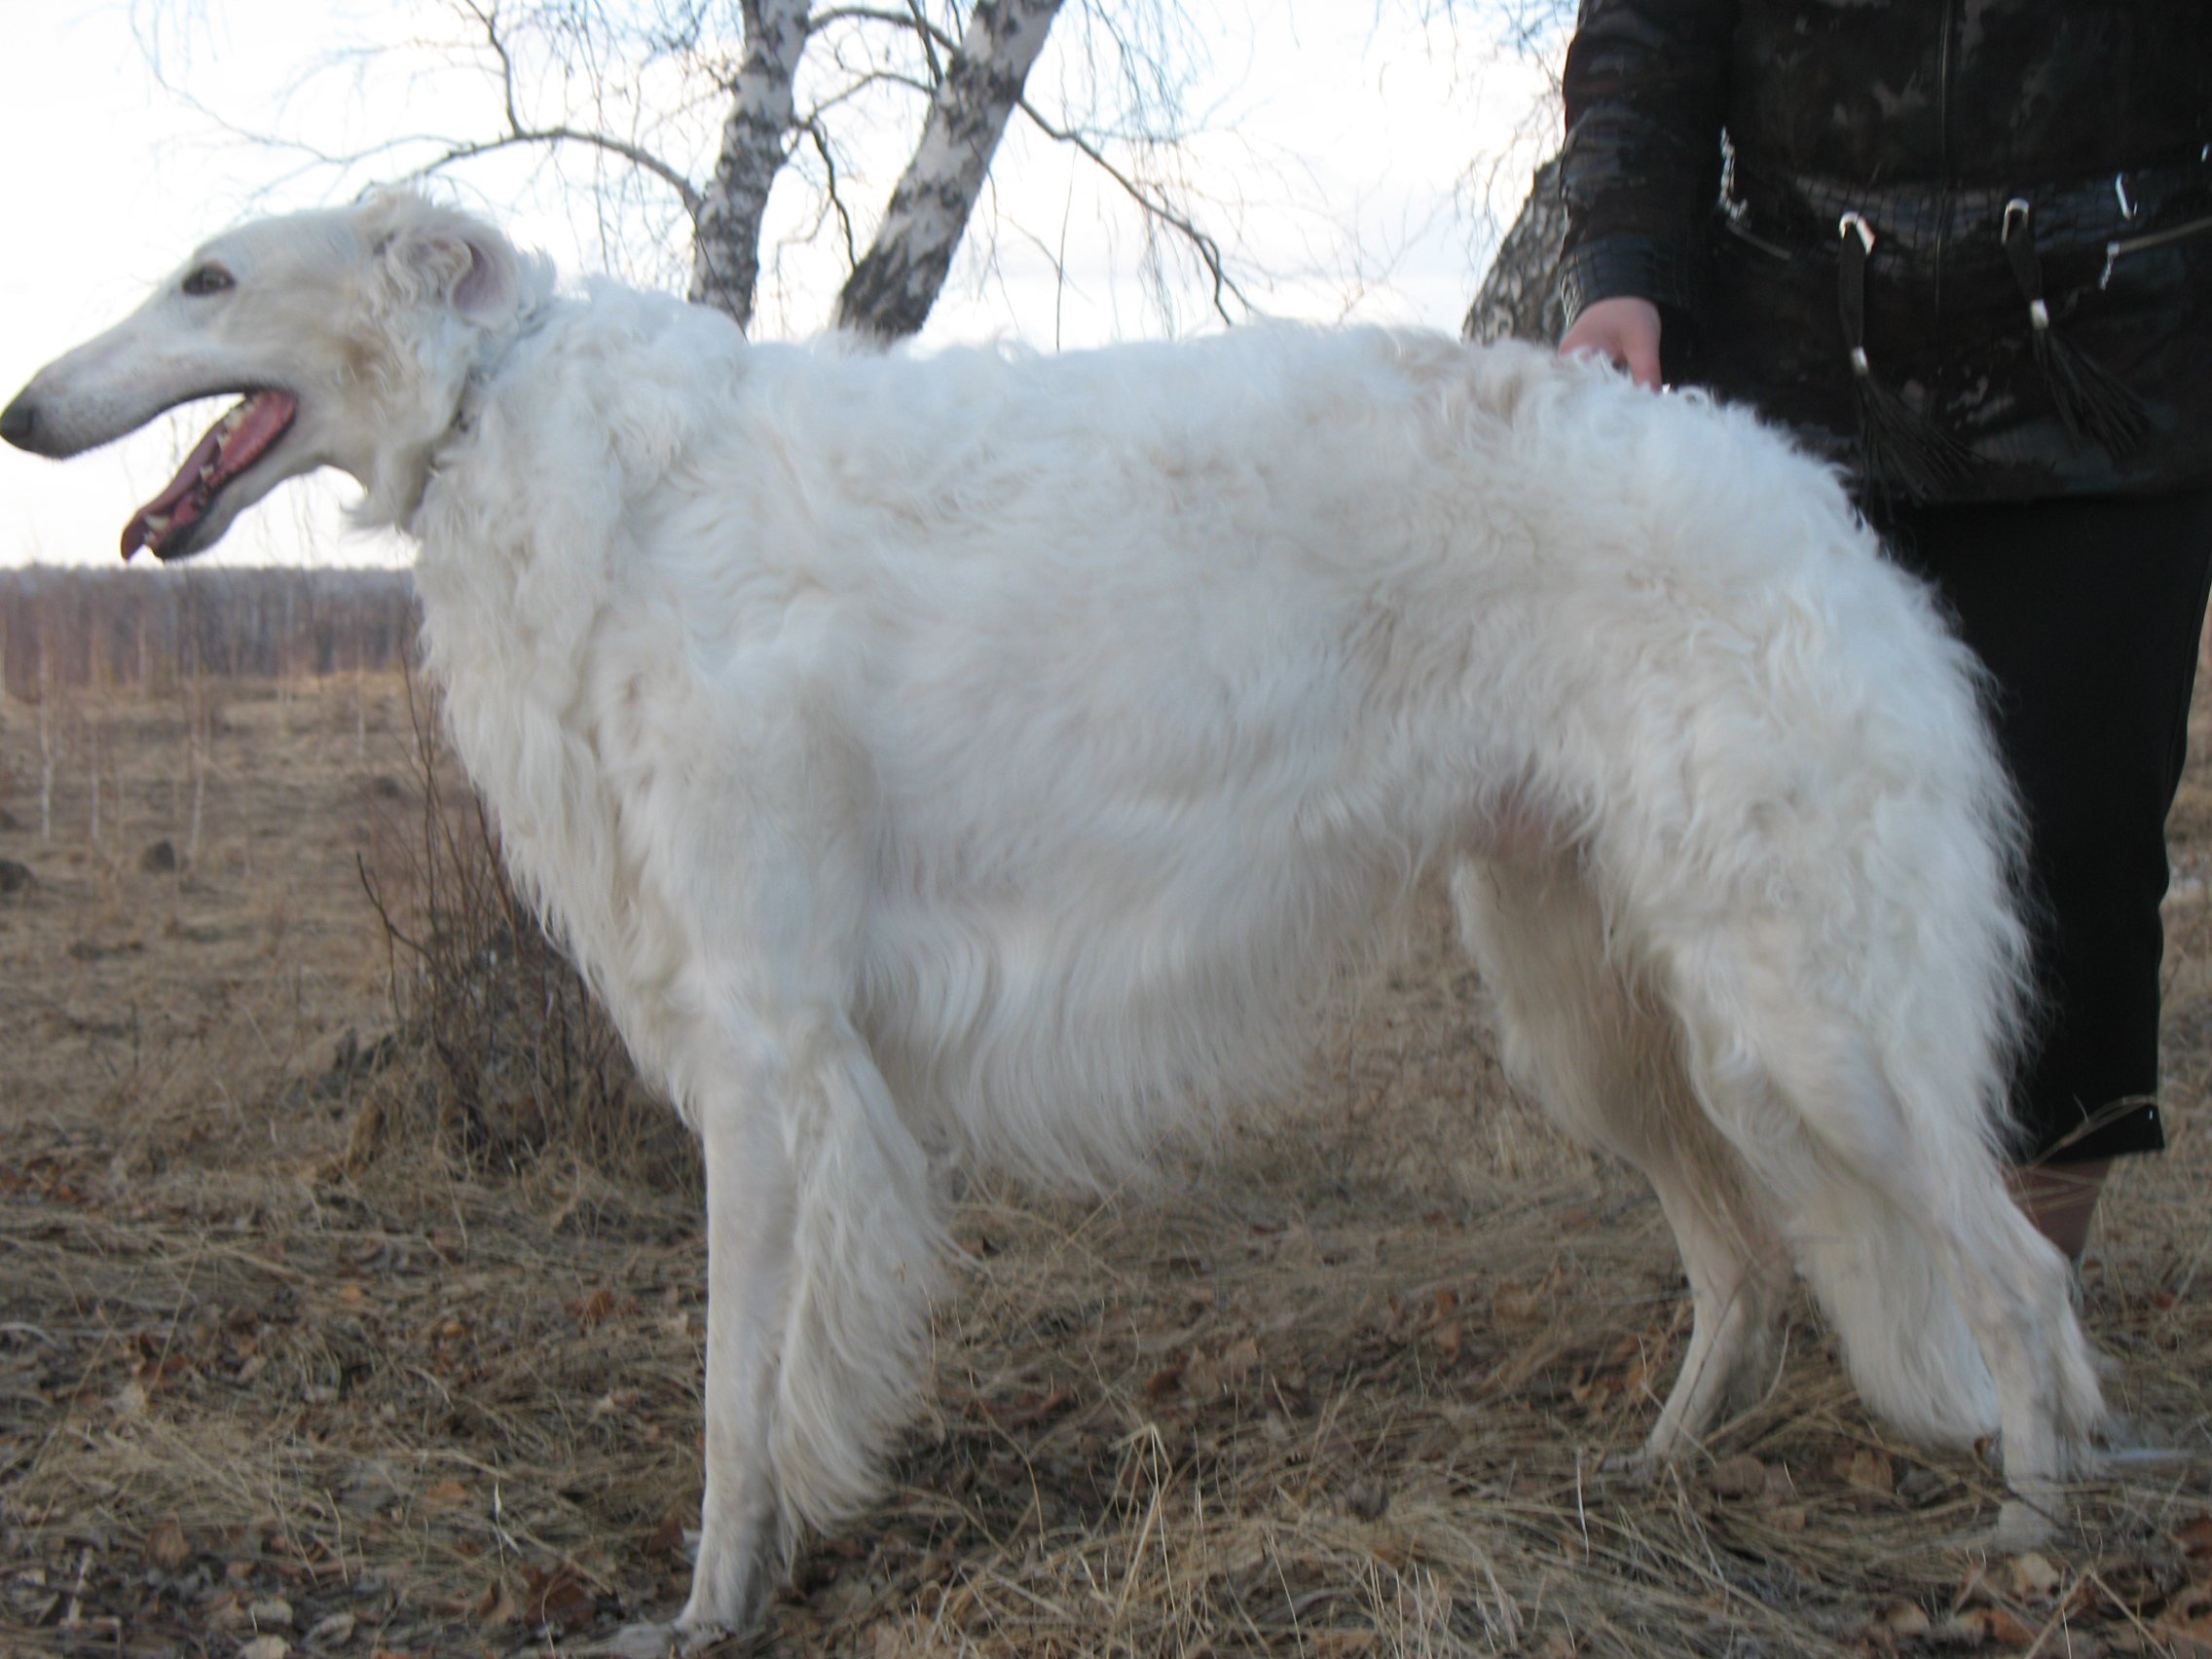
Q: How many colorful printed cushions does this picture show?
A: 0